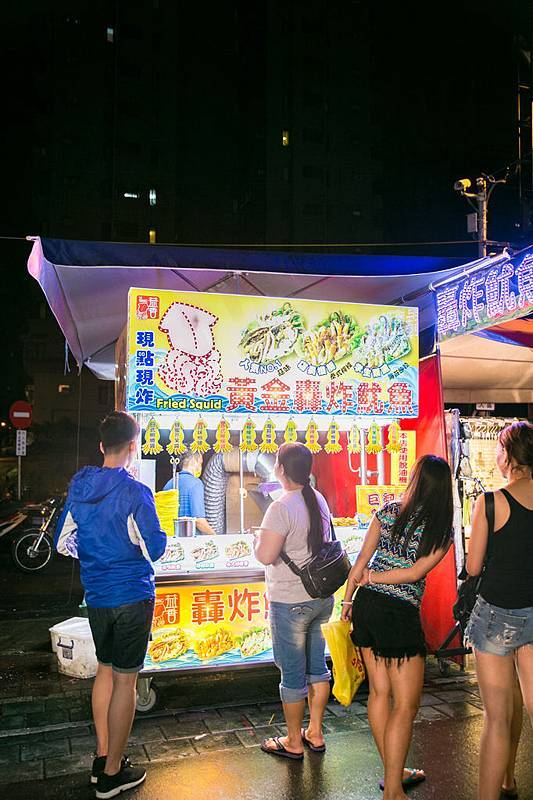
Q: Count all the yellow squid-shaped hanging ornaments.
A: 12